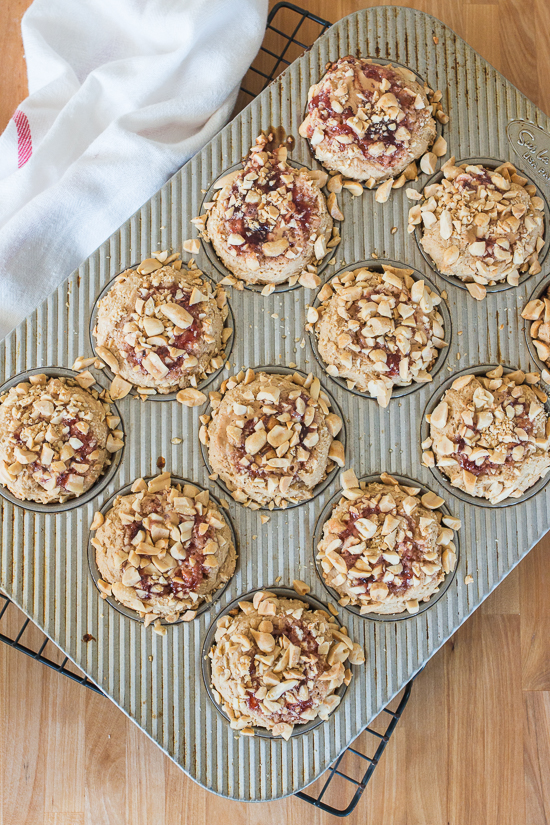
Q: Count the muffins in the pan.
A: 12